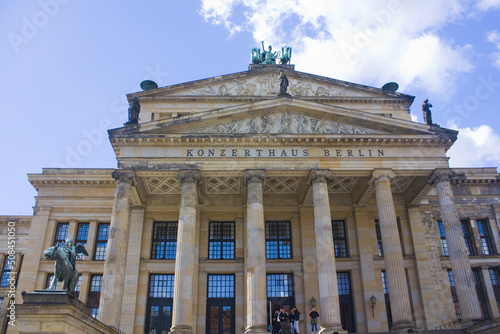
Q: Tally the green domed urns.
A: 2